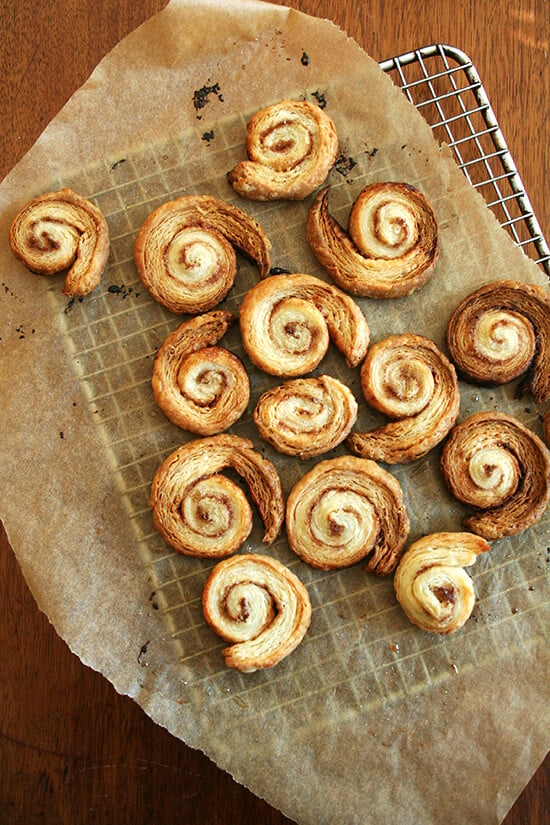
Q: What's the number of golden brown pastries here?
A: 14